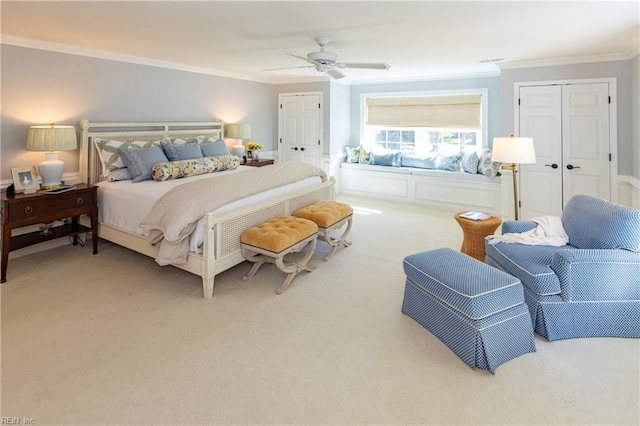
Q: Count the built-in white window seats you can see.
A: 1